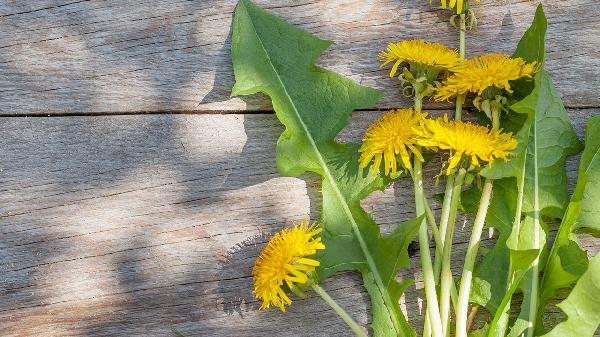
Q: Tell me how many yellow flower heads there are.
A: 6